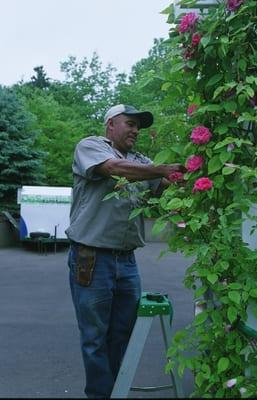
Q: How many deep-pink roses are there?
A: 8